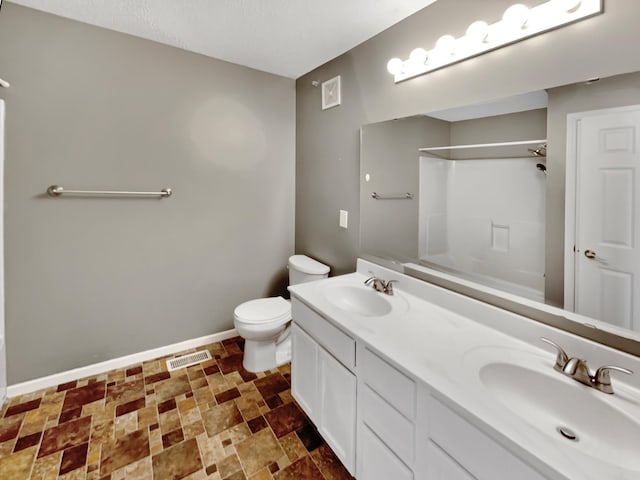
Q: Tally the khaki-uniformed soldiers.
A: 0